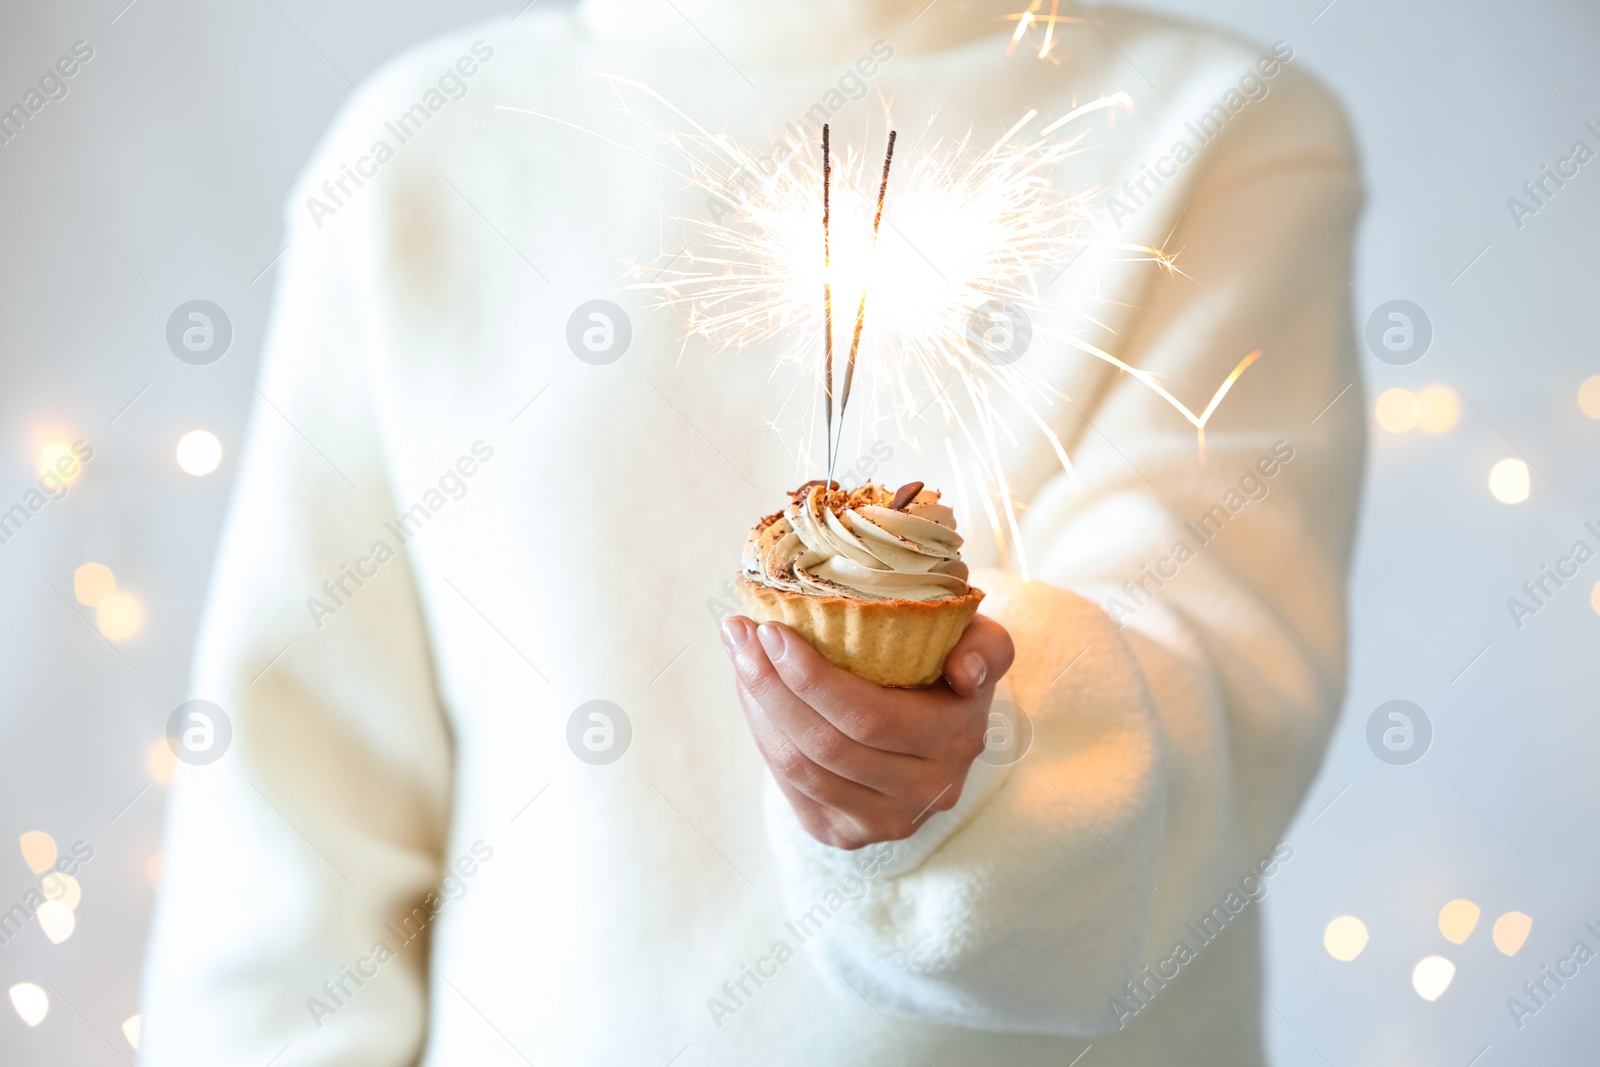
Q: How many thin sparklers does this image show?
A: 2